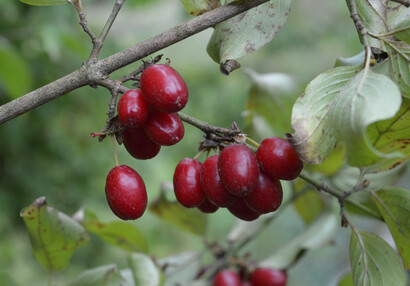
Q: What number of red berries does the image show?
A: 14